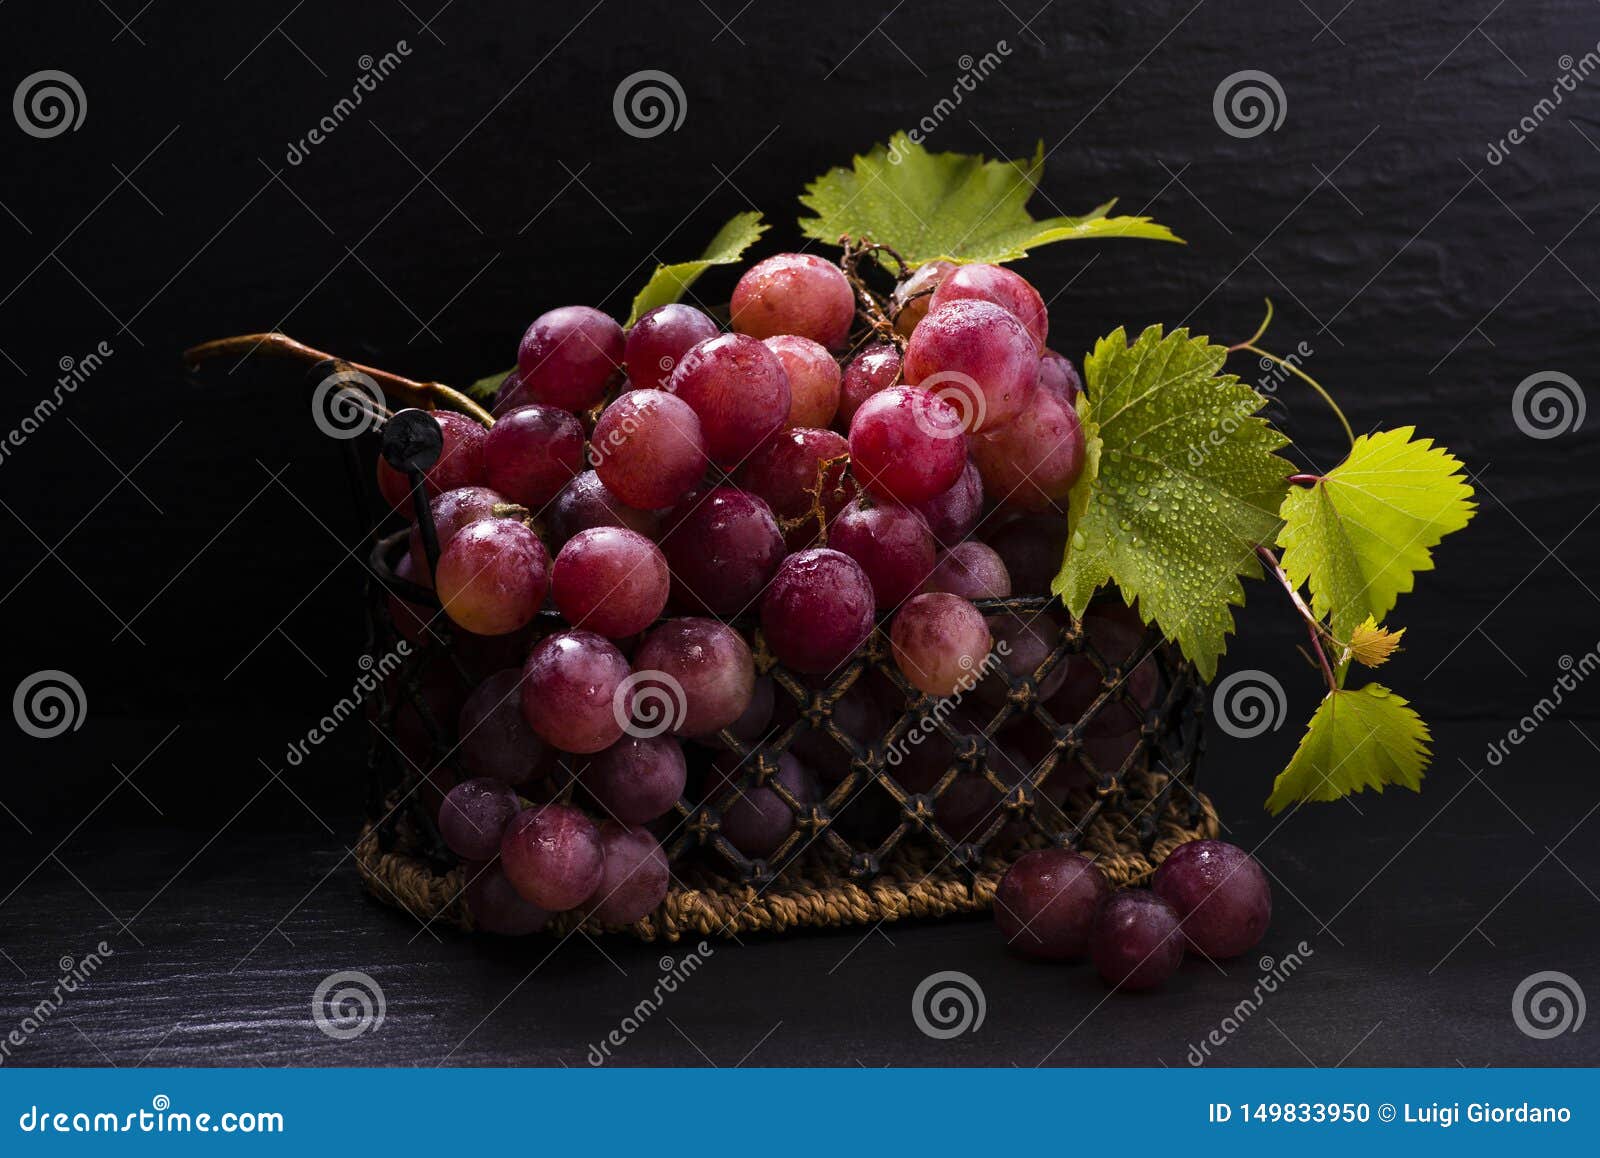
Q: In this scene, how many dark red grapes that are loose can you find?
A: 3